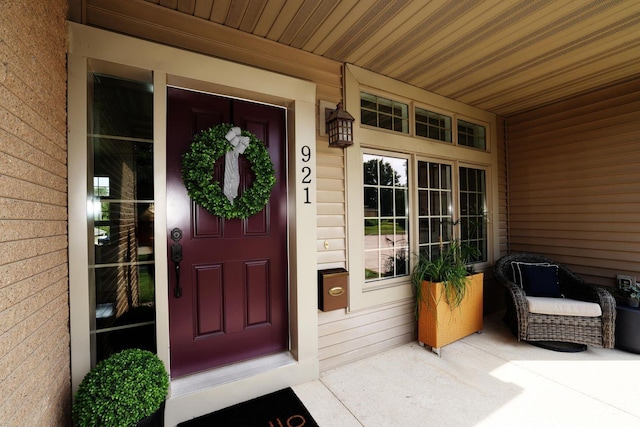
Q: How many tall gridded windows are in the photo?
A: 3